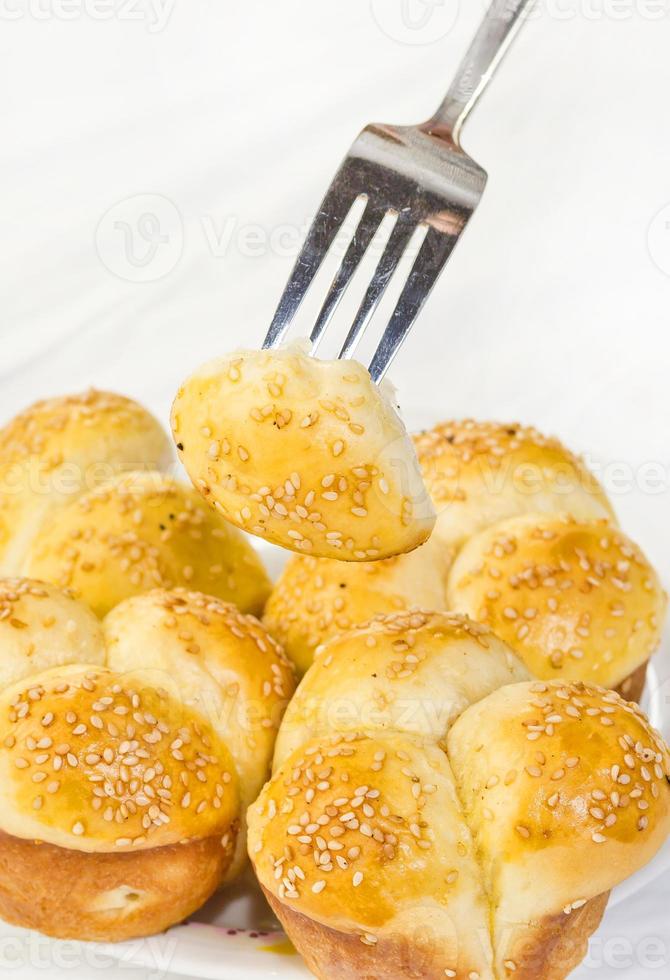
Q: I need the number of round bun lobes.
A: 12